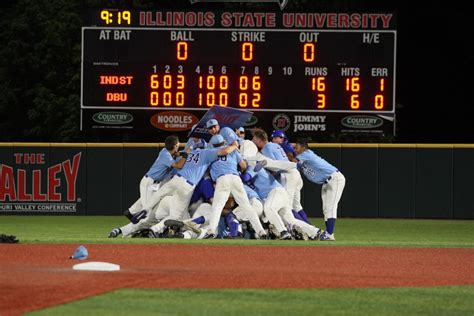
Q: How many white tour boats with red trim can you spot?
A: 0